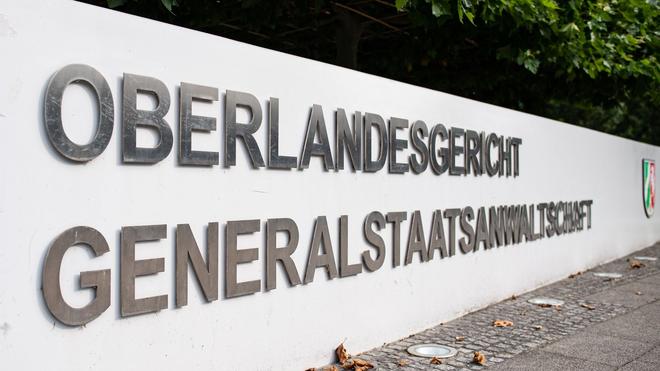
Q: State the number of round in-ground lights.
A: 4